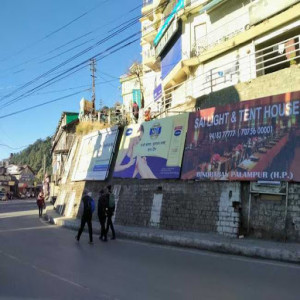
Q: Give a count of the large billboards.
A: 3